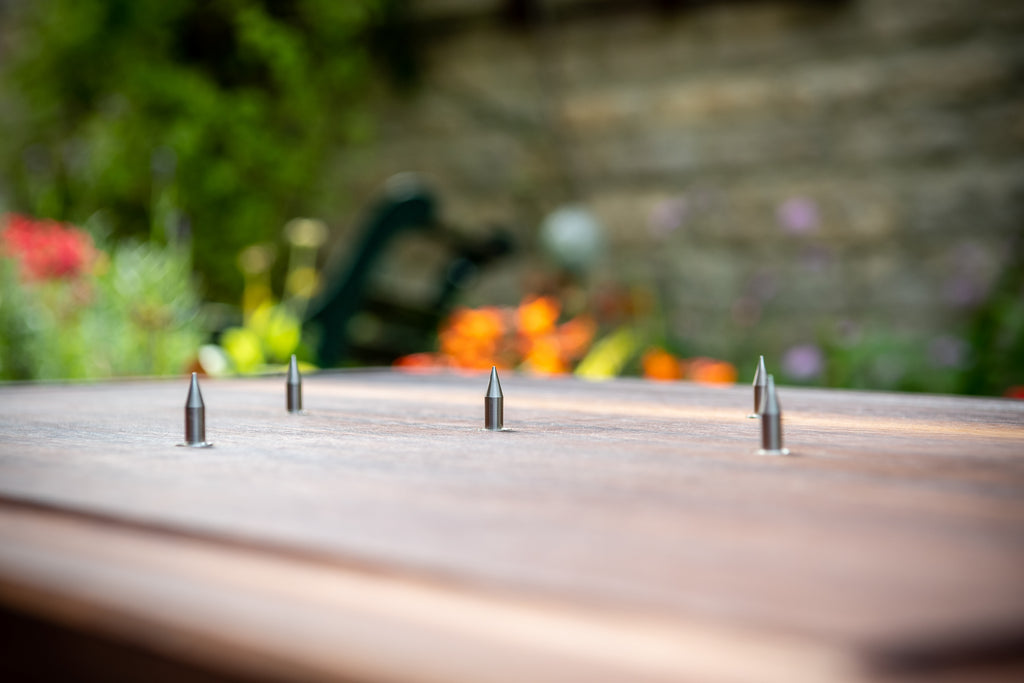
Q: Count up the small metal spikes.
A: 5